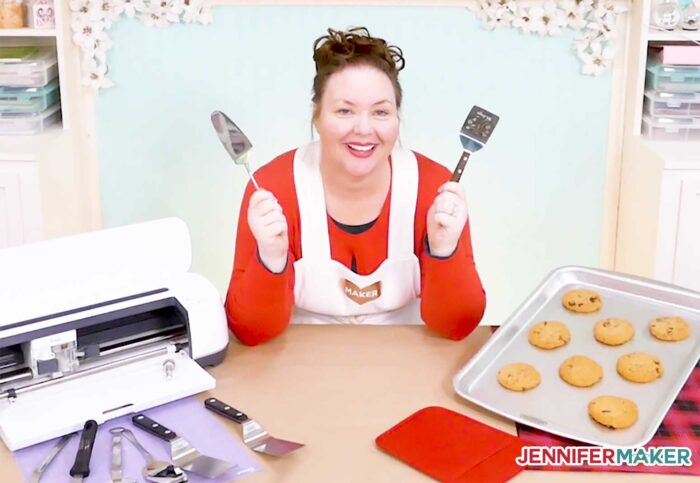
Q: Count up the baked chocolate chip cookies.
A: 8